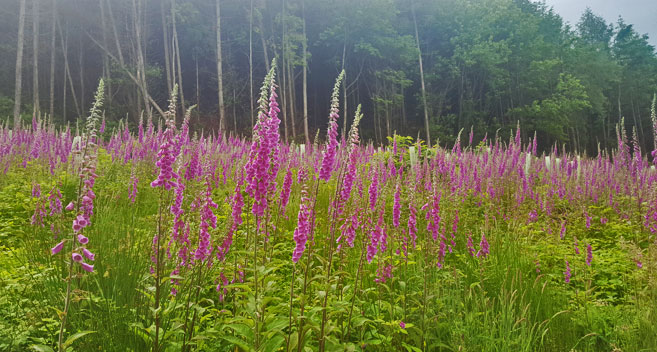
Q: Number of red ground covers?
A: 0